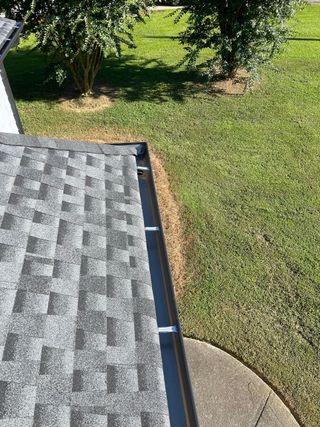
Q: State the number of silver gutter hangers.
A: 3